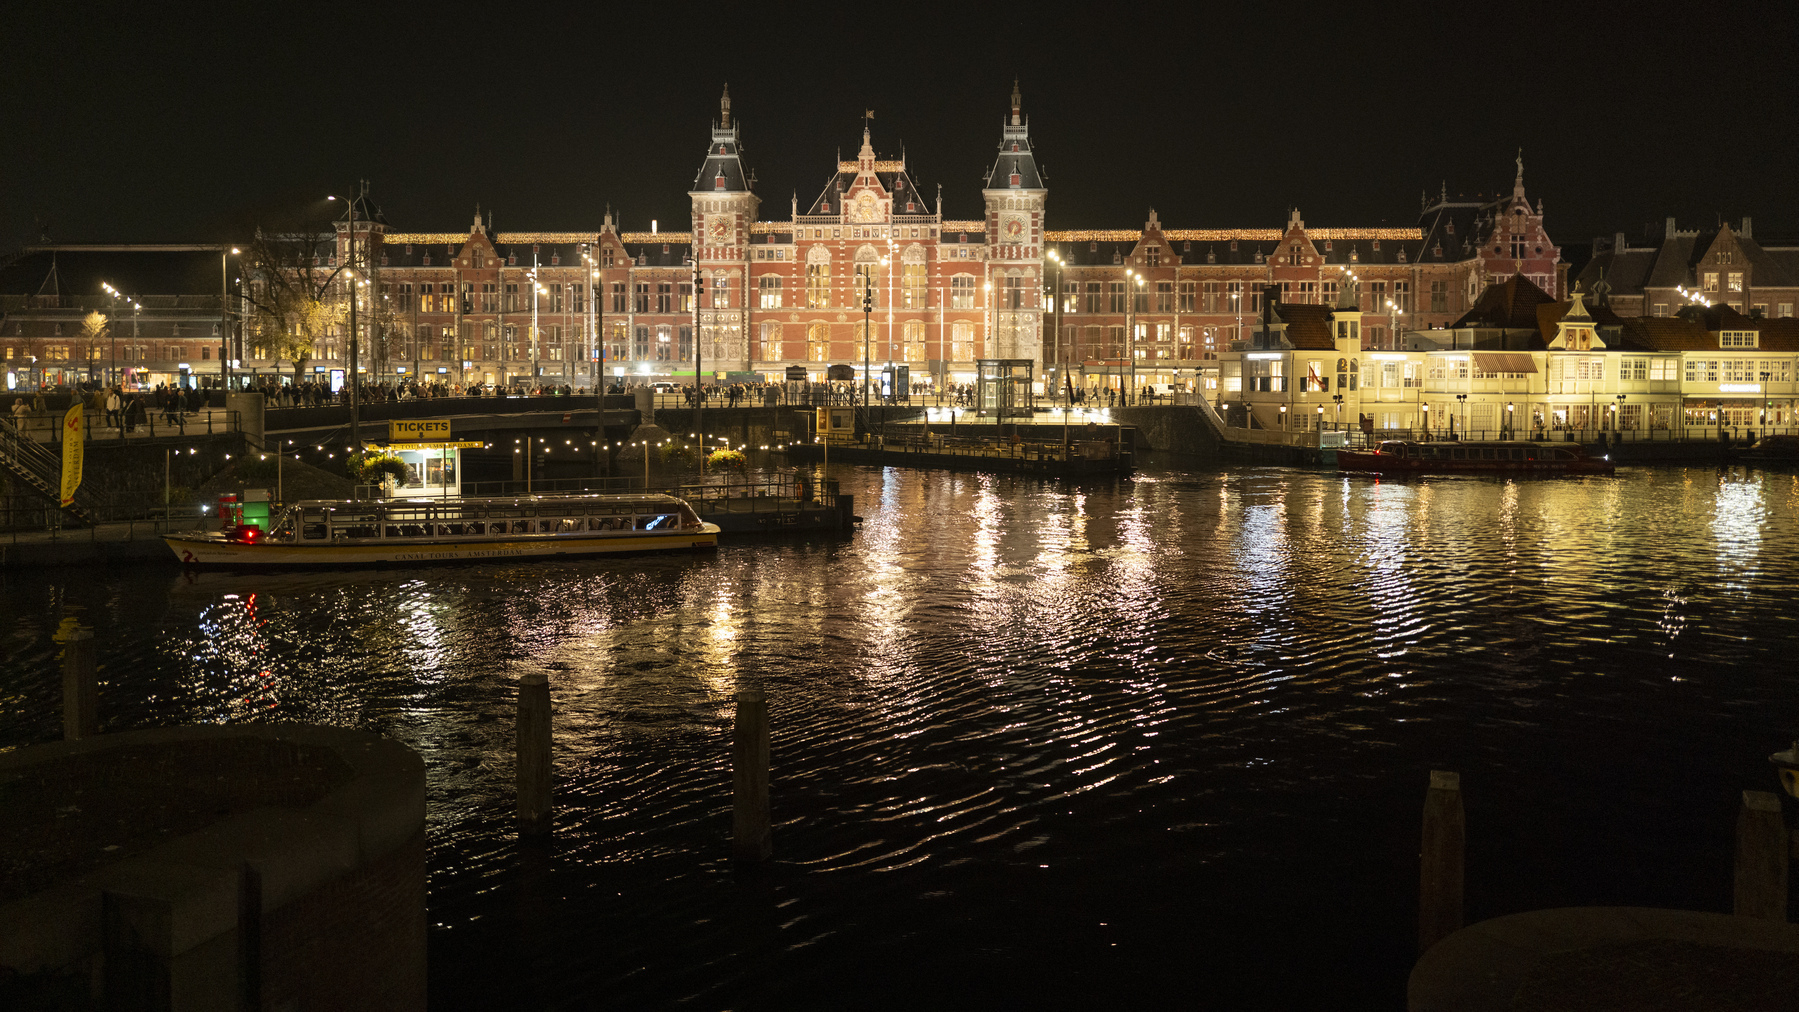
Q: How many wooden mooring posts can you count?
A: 5